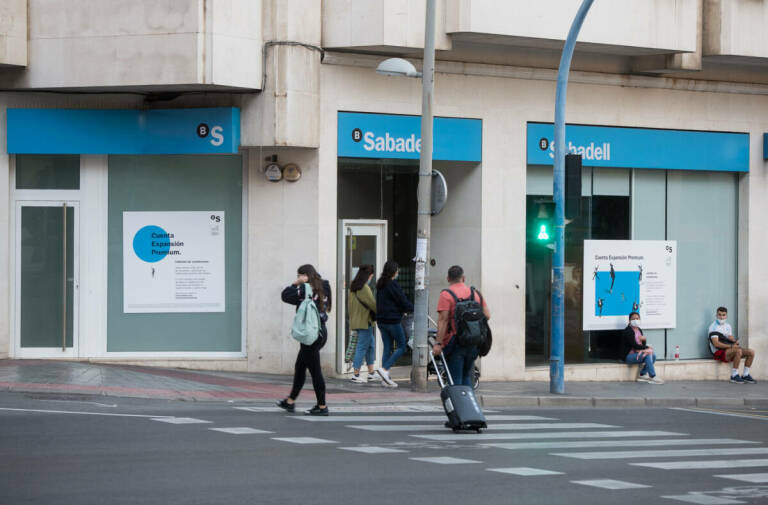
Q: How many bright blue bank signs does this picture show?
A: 3